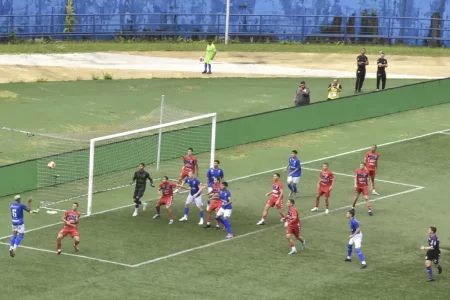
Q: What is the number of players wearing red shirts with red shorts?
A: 9